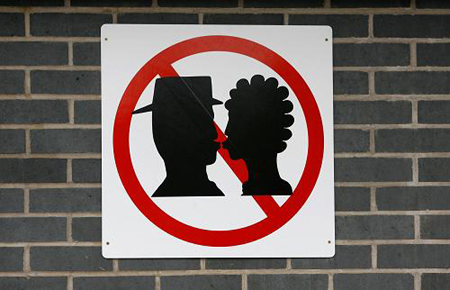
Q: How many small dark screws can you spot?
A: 4